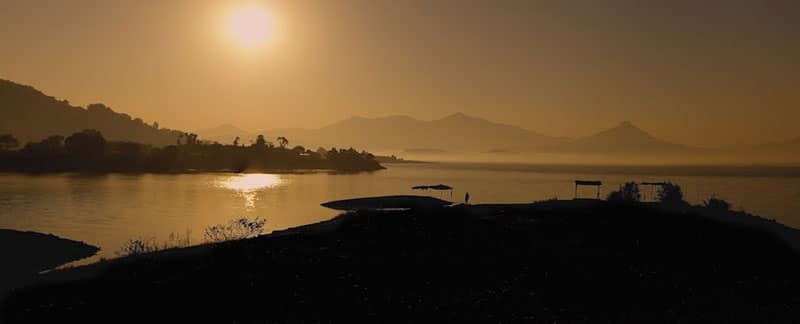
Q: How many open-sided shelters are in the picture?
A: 3